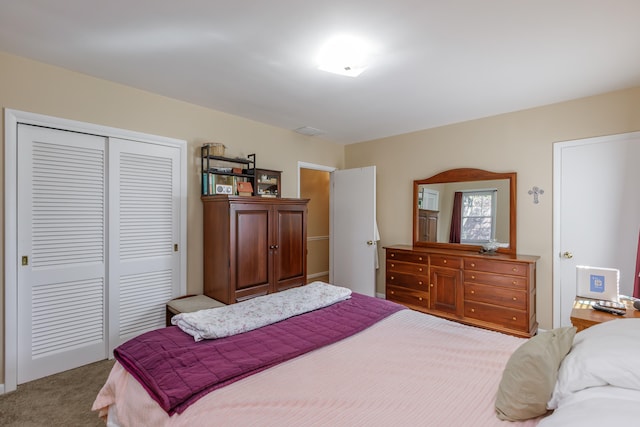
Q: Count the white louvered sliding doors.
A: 2